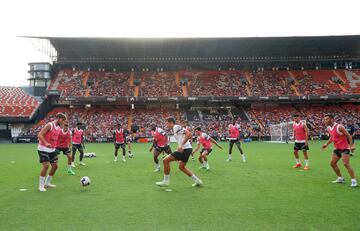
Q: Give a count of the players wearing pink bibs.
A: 9